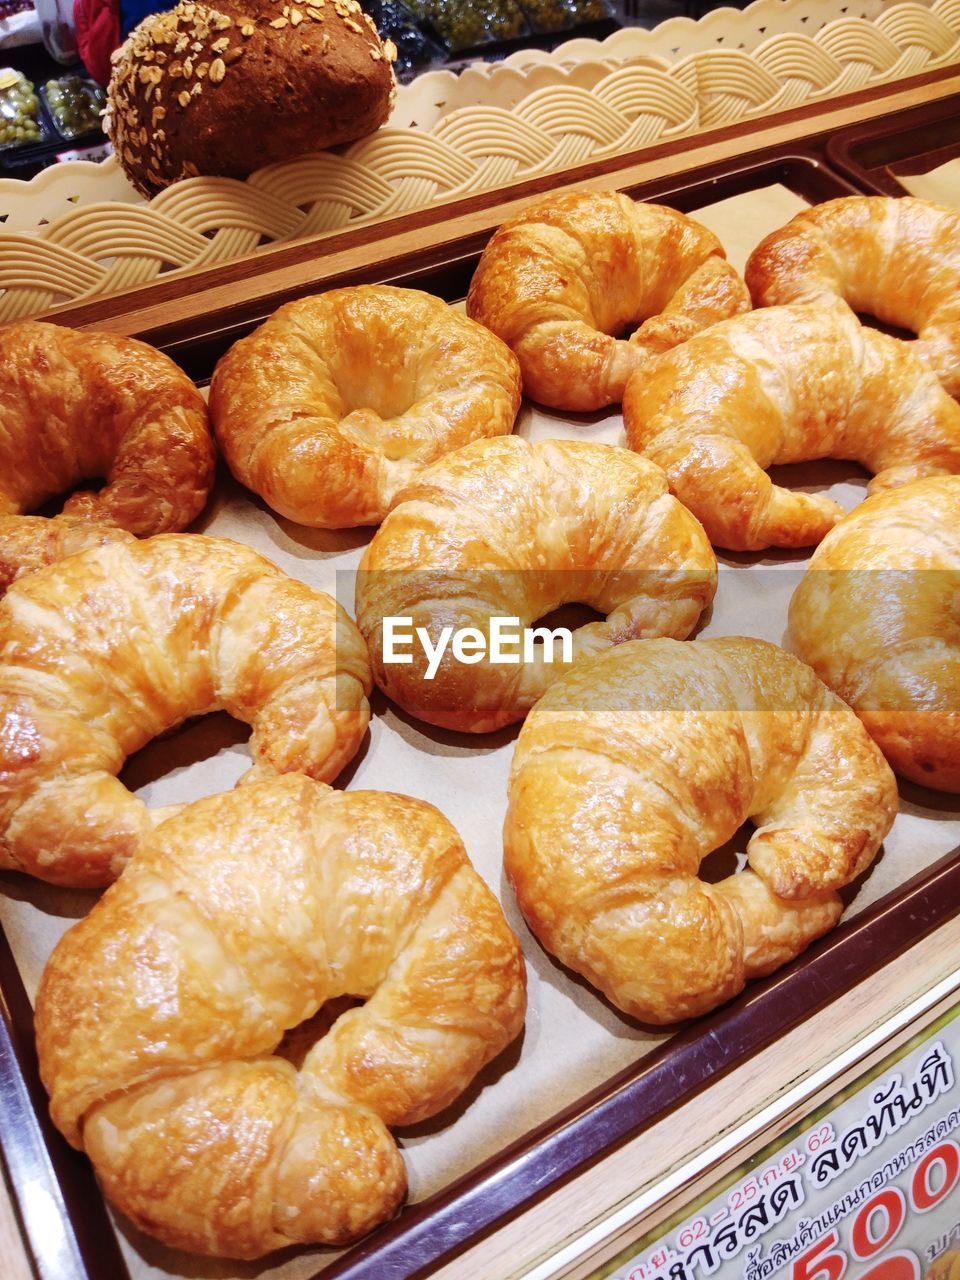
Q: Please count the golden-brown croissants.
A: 10